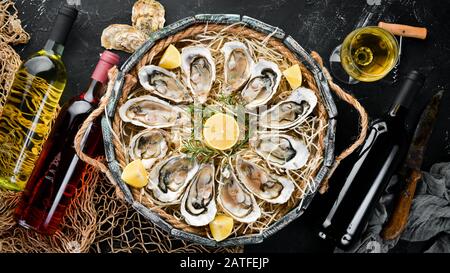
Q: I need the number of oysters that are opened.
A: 12